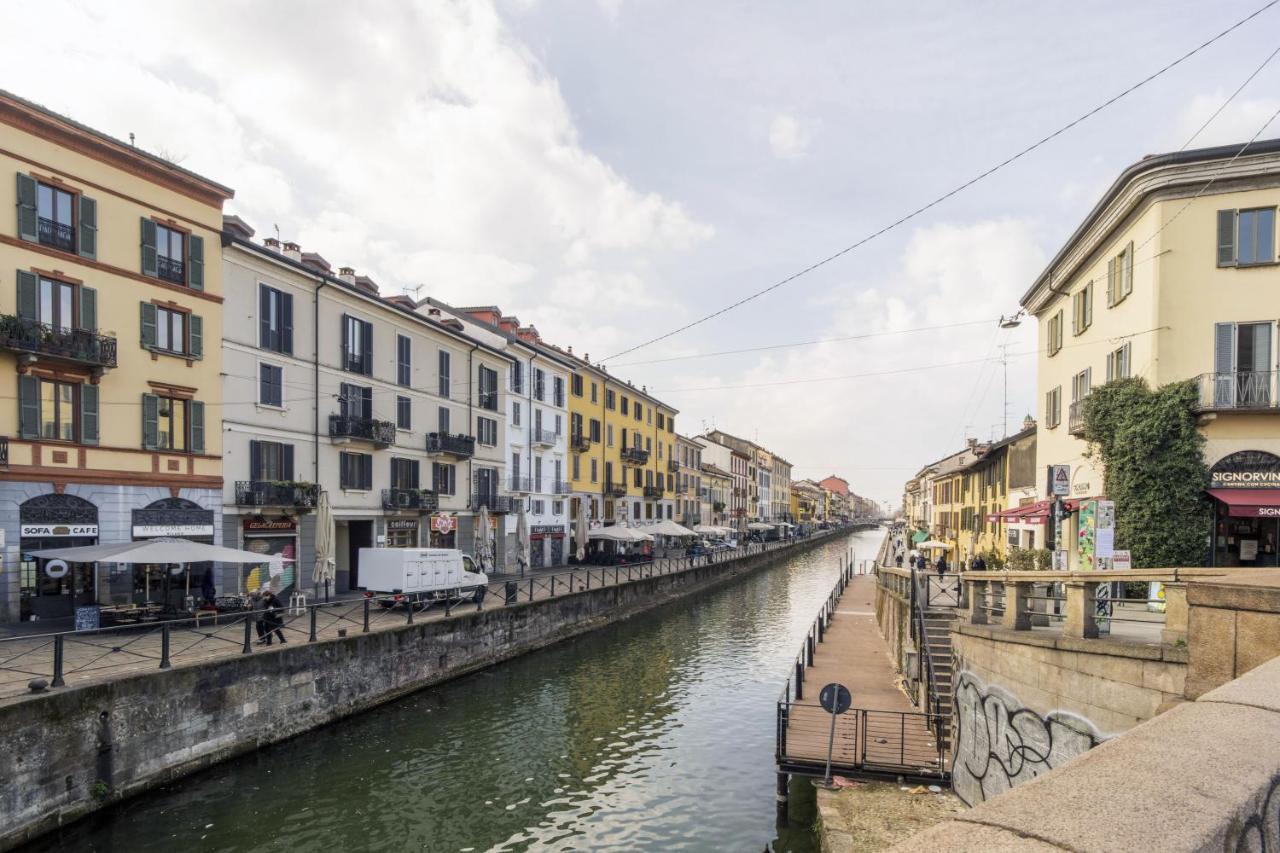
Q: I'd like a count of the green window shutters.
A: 12